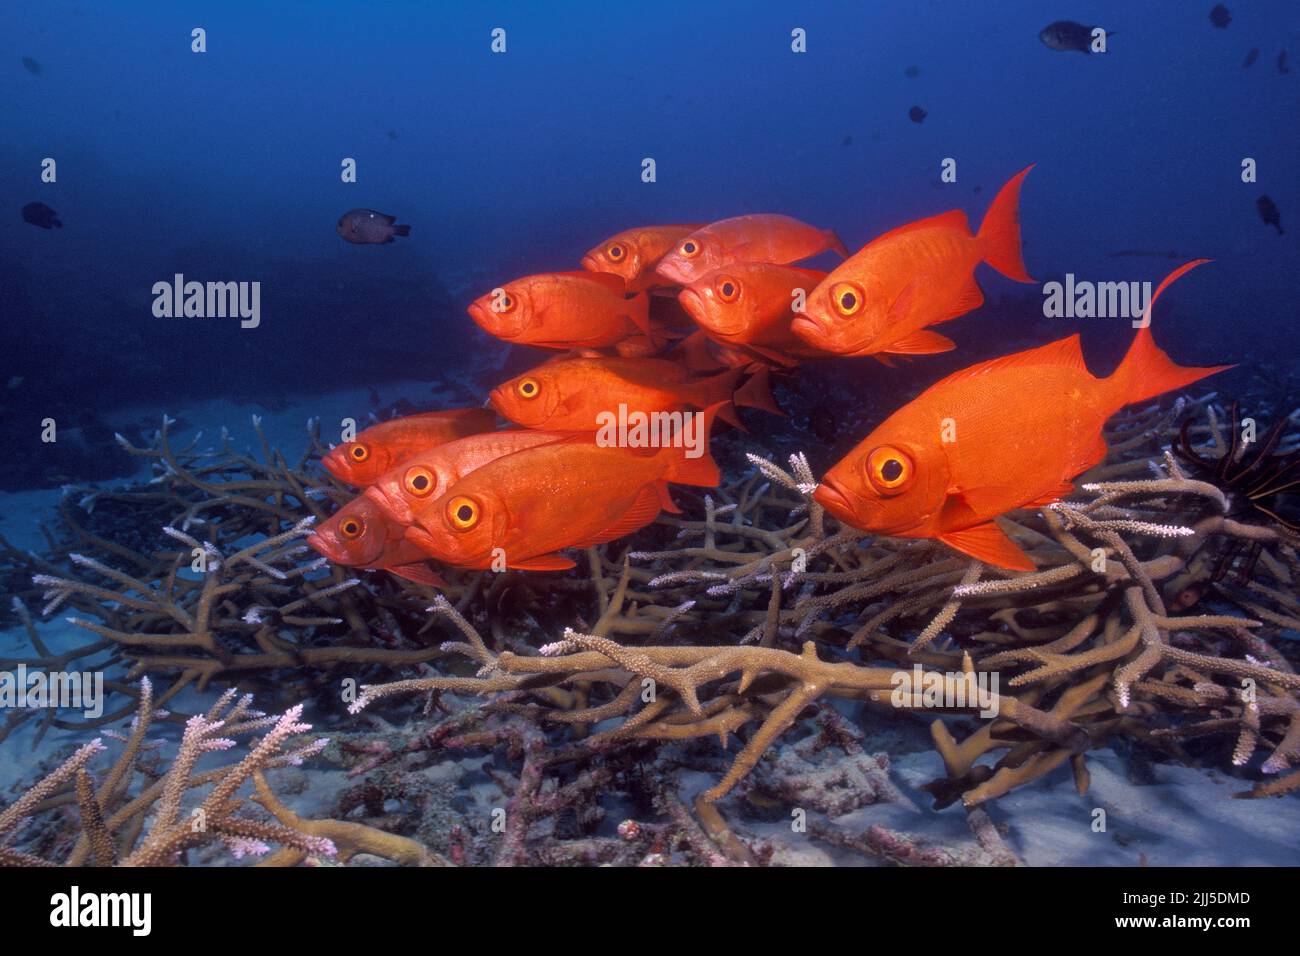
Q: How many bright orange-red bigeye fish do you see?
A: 11